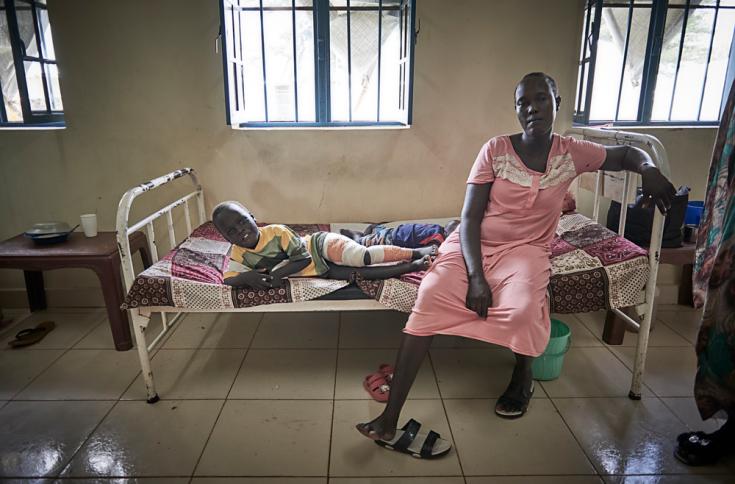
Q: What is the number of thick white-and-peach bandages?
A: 2